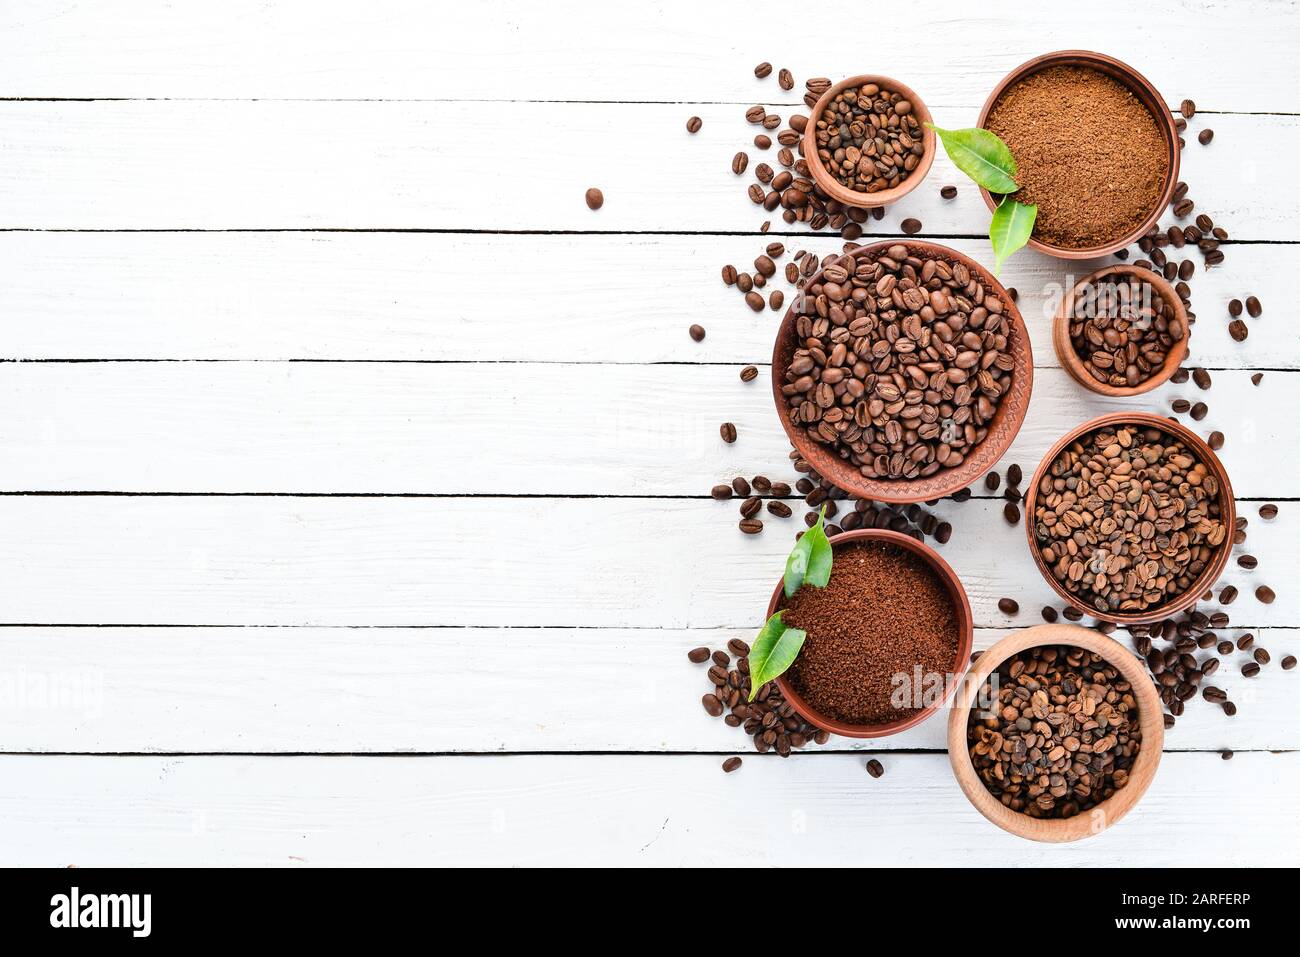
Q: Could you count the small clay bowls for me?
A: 2